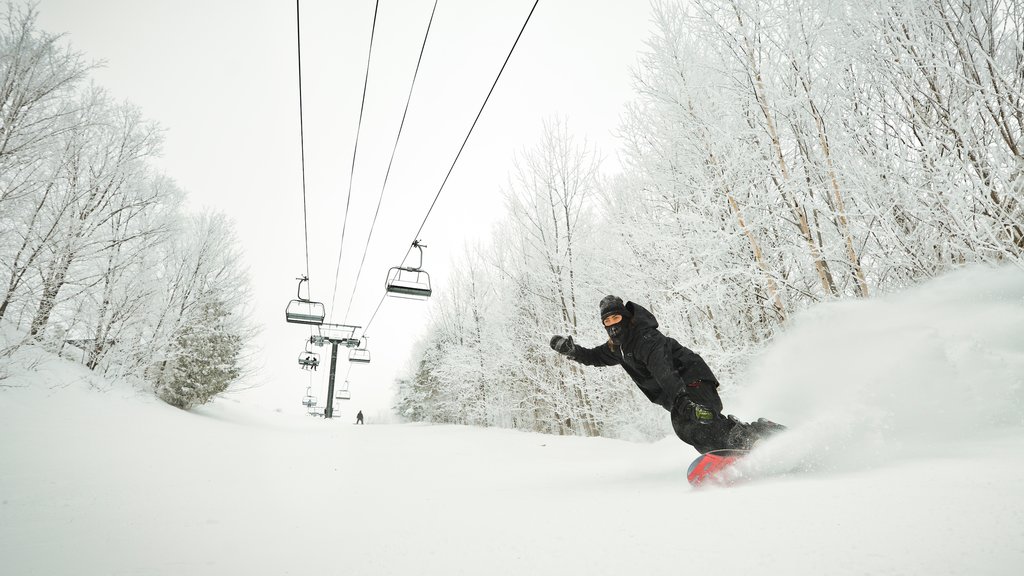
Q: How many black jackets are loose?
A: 1